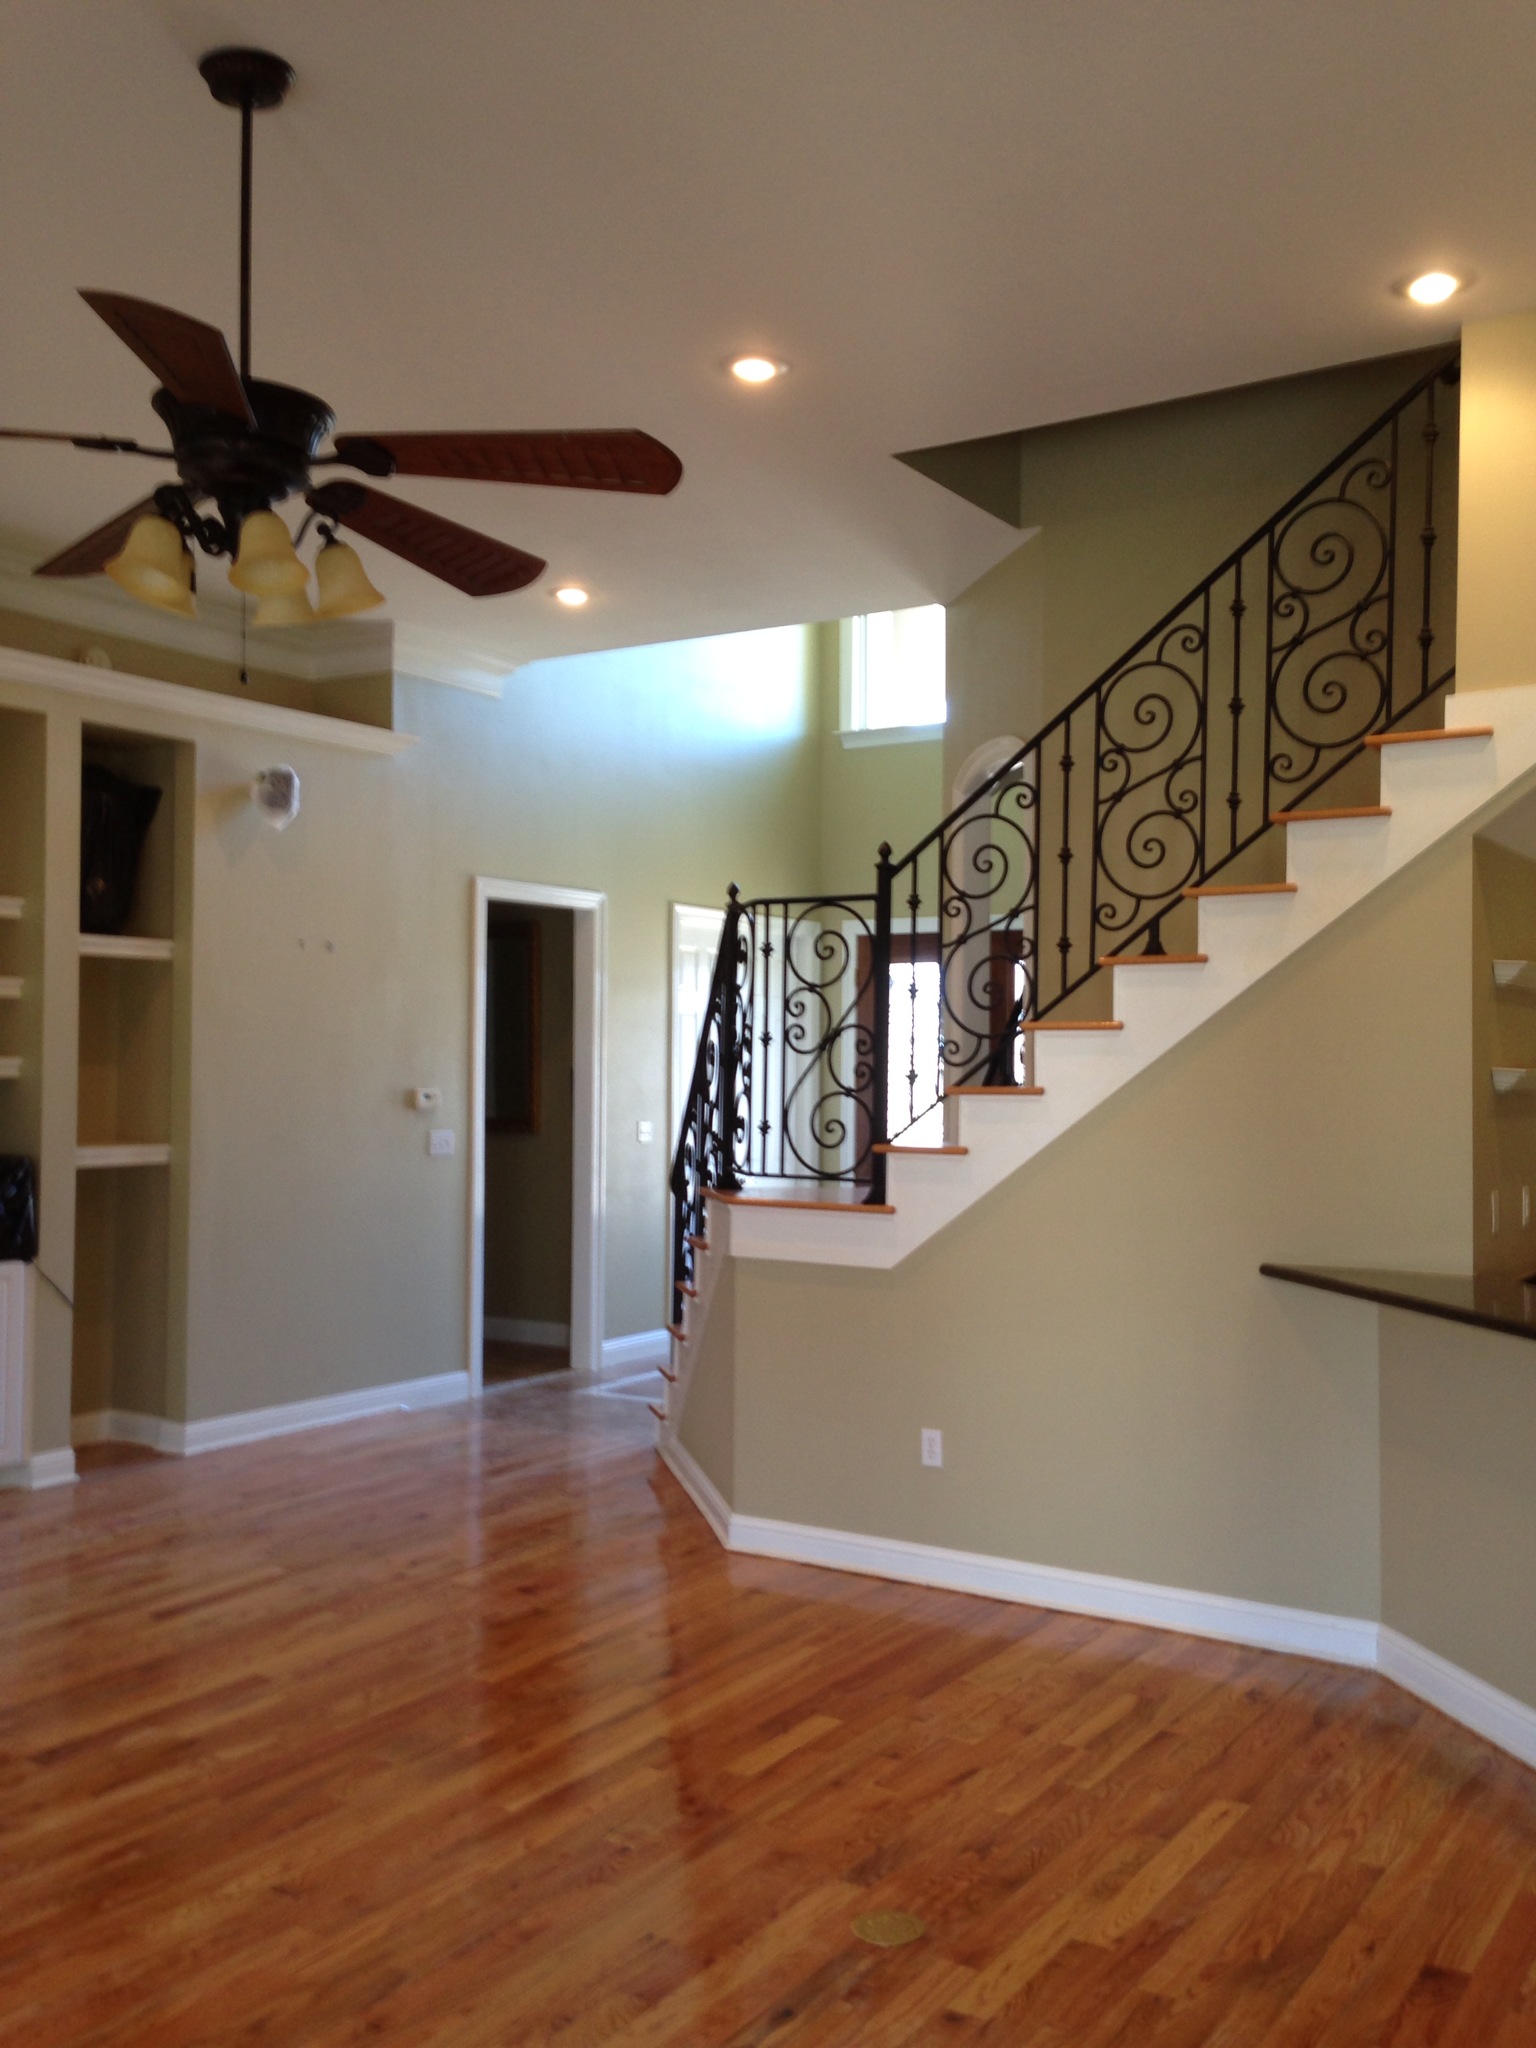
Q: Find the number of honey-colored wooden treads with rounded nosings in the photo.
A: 13